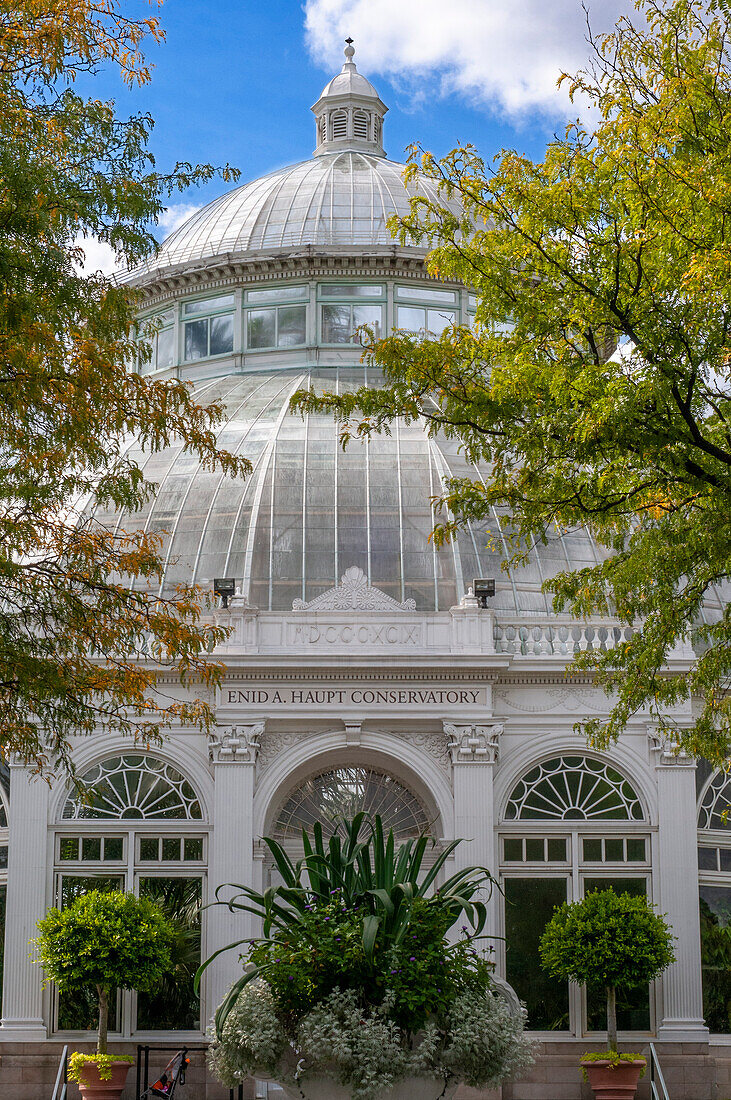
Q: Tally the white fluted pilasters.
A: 4